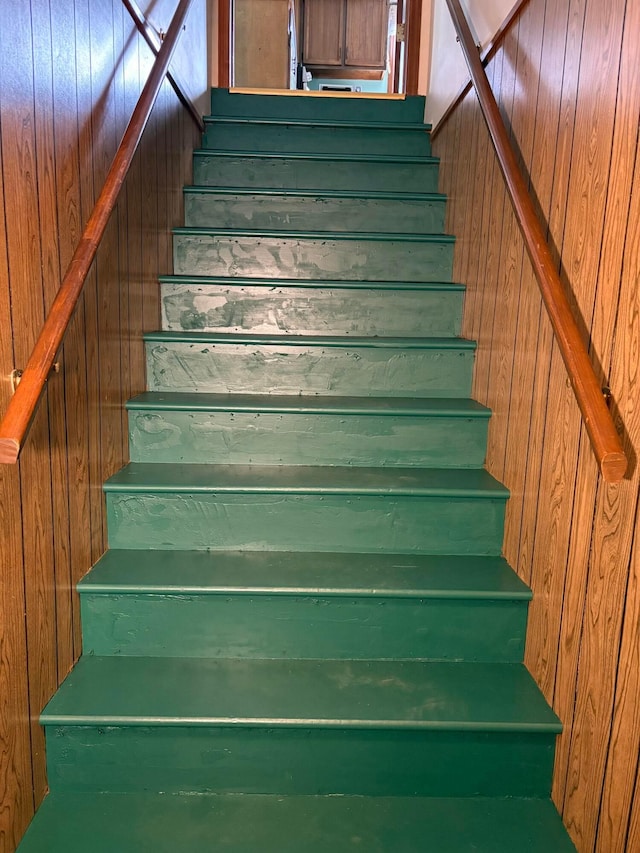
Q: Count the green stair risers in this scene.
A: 11